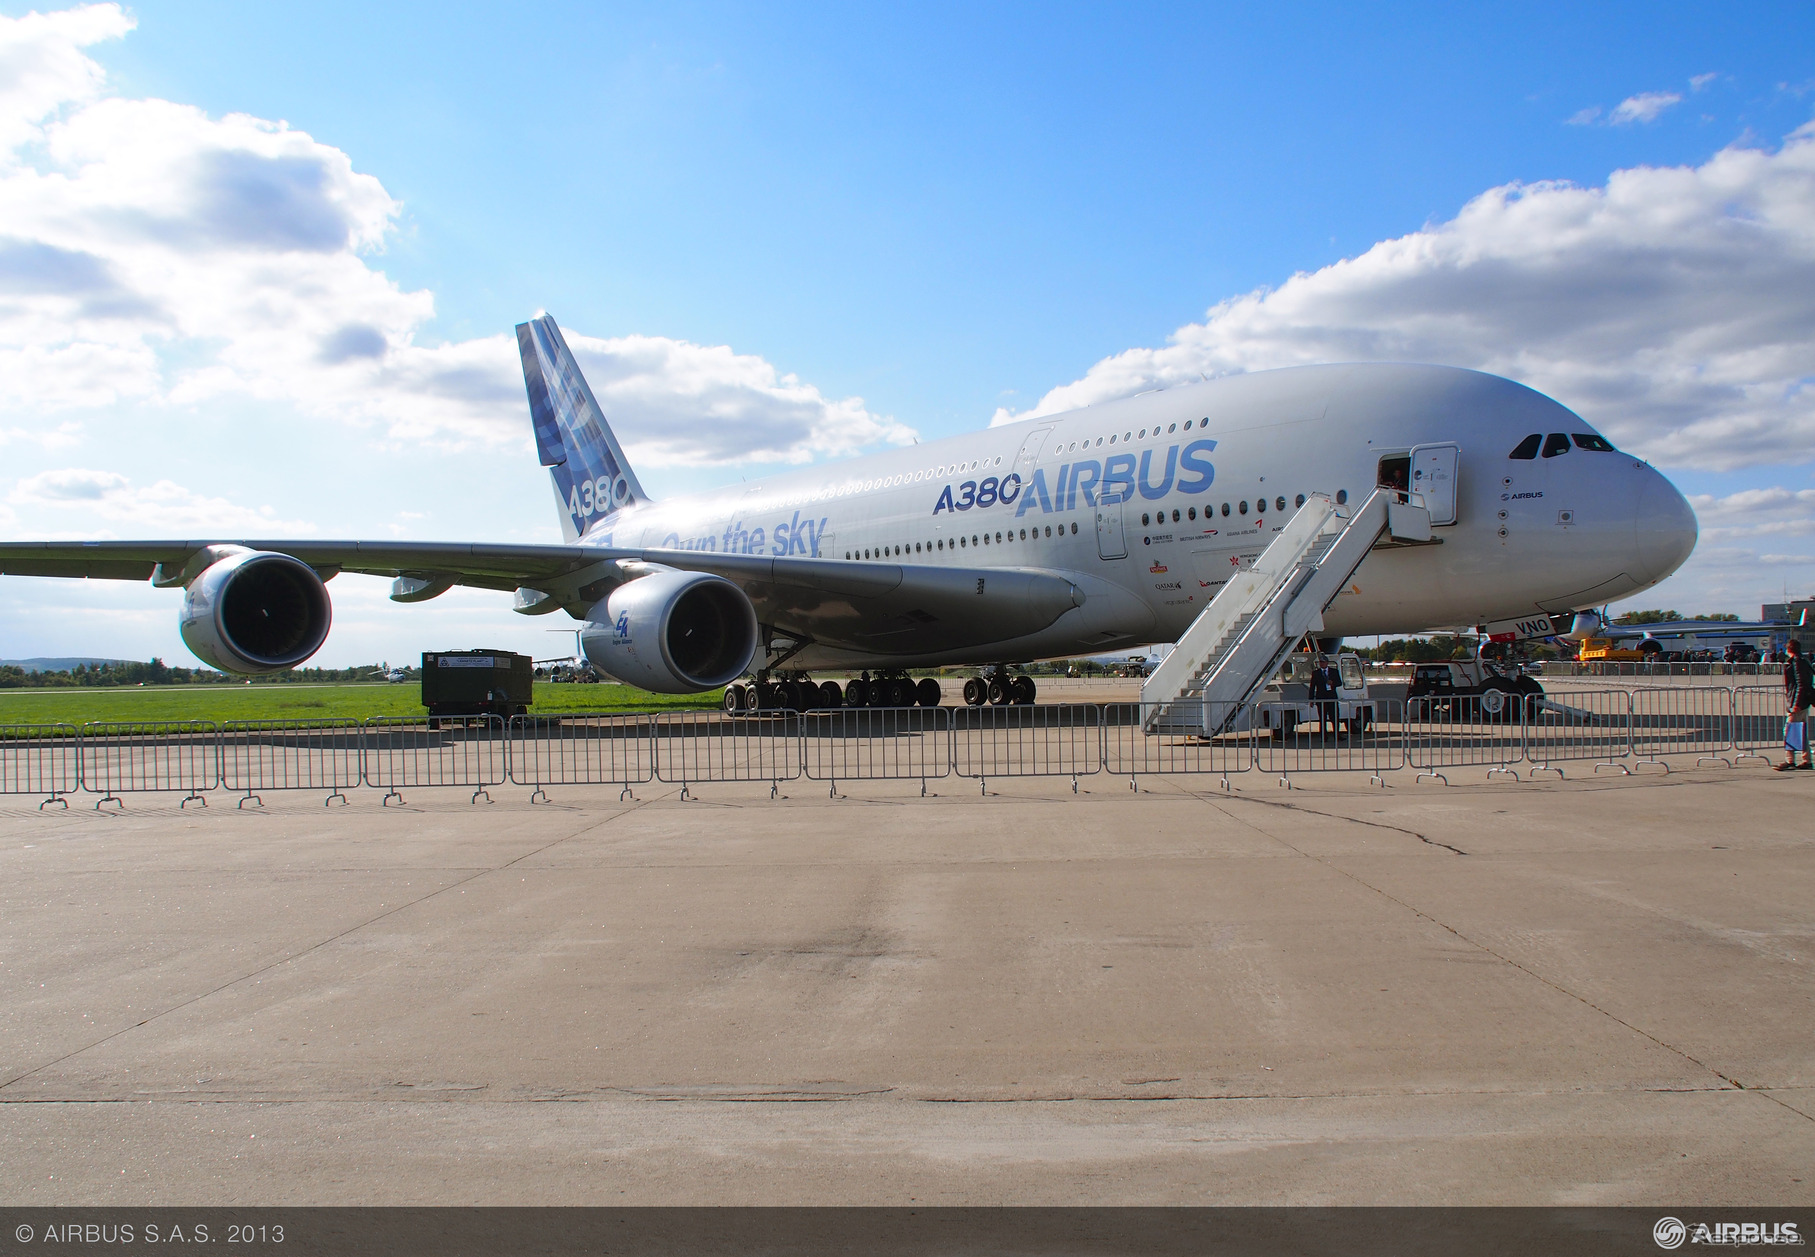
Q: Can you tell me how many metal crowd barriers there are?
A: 14